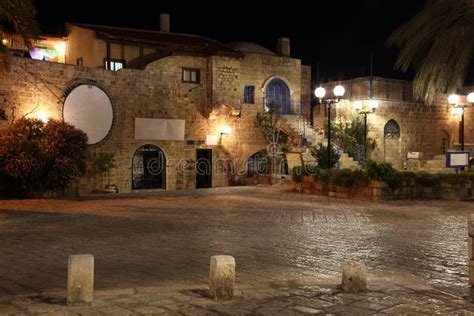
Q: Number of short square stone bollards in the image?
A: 3